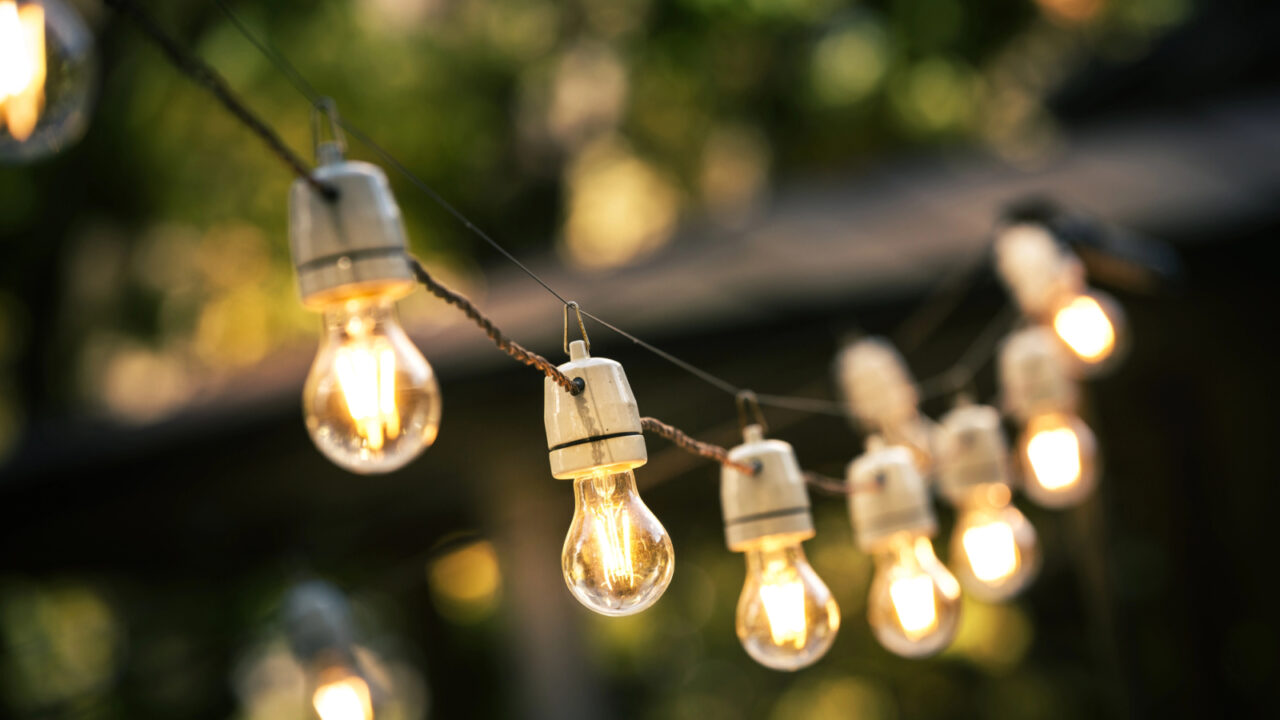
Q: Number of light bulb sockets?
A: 9